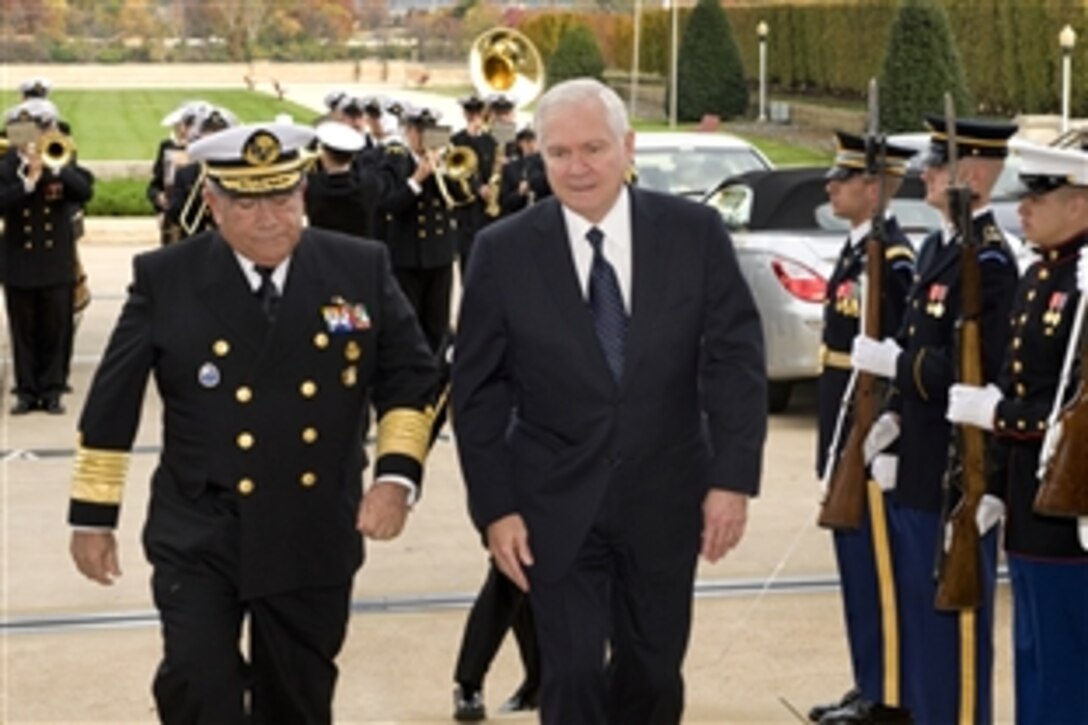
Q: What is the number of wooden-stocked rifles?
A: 3